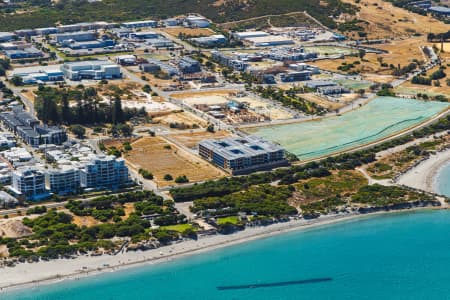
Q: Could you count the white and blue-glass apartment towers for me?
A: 3